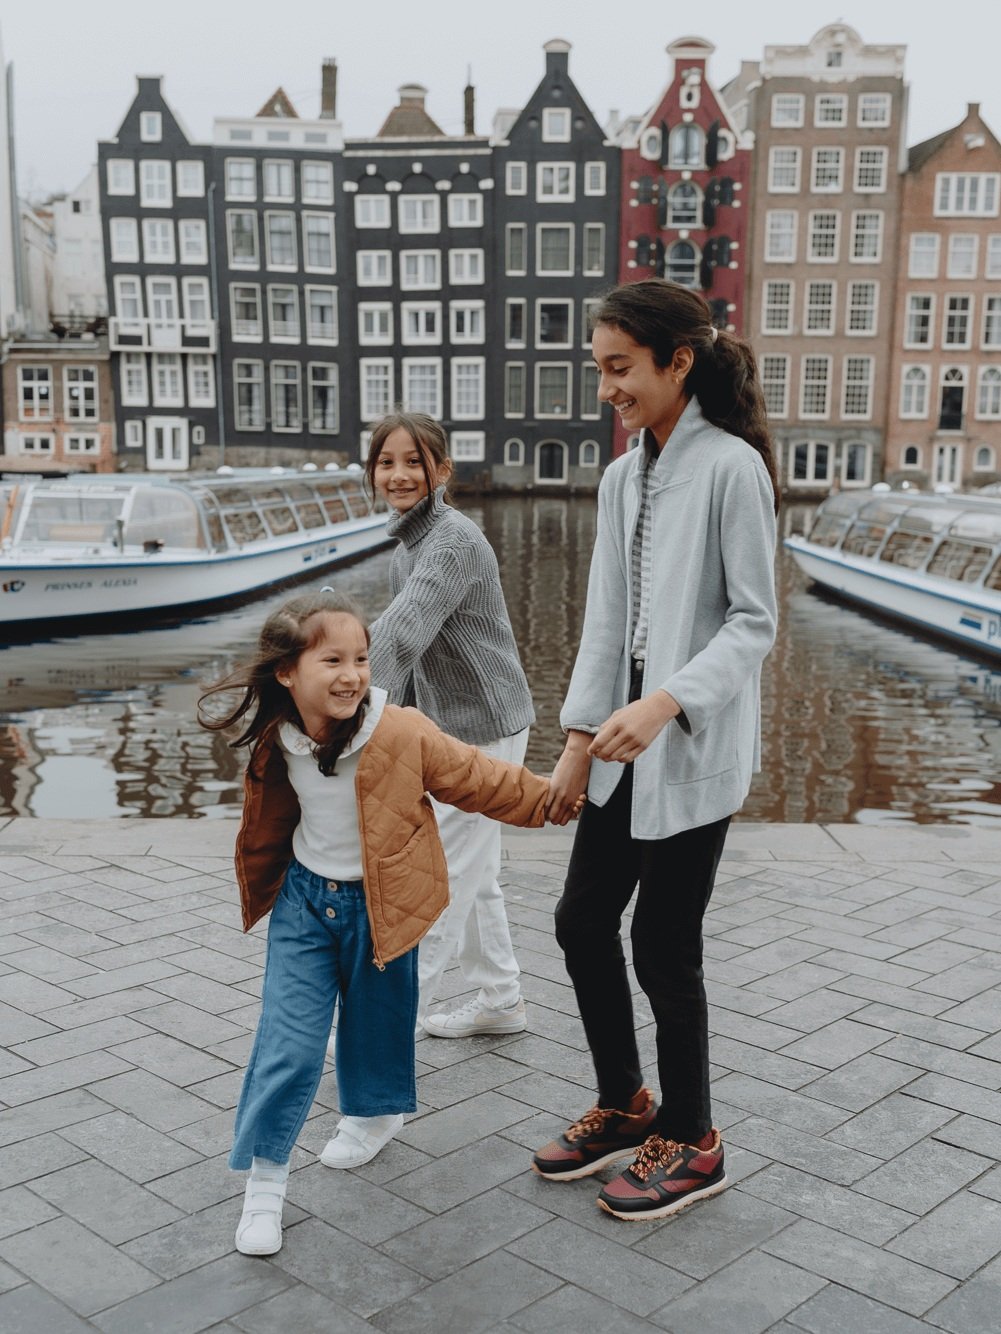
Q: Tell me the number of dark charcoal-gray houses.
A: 4